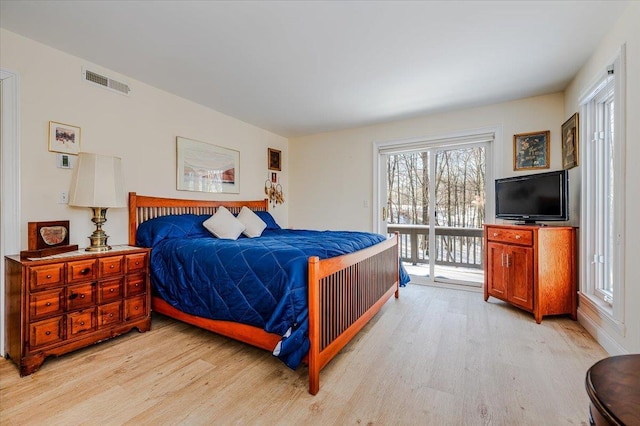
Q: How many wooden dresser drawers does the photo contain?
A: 12